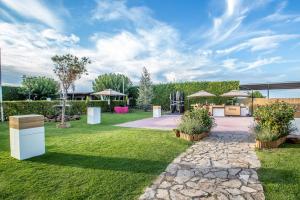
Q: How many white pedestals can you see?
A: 3